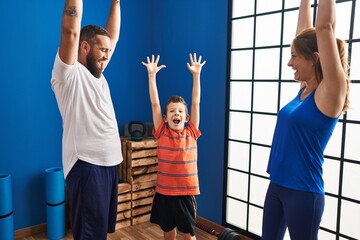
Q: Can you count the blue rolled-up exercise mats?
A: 2